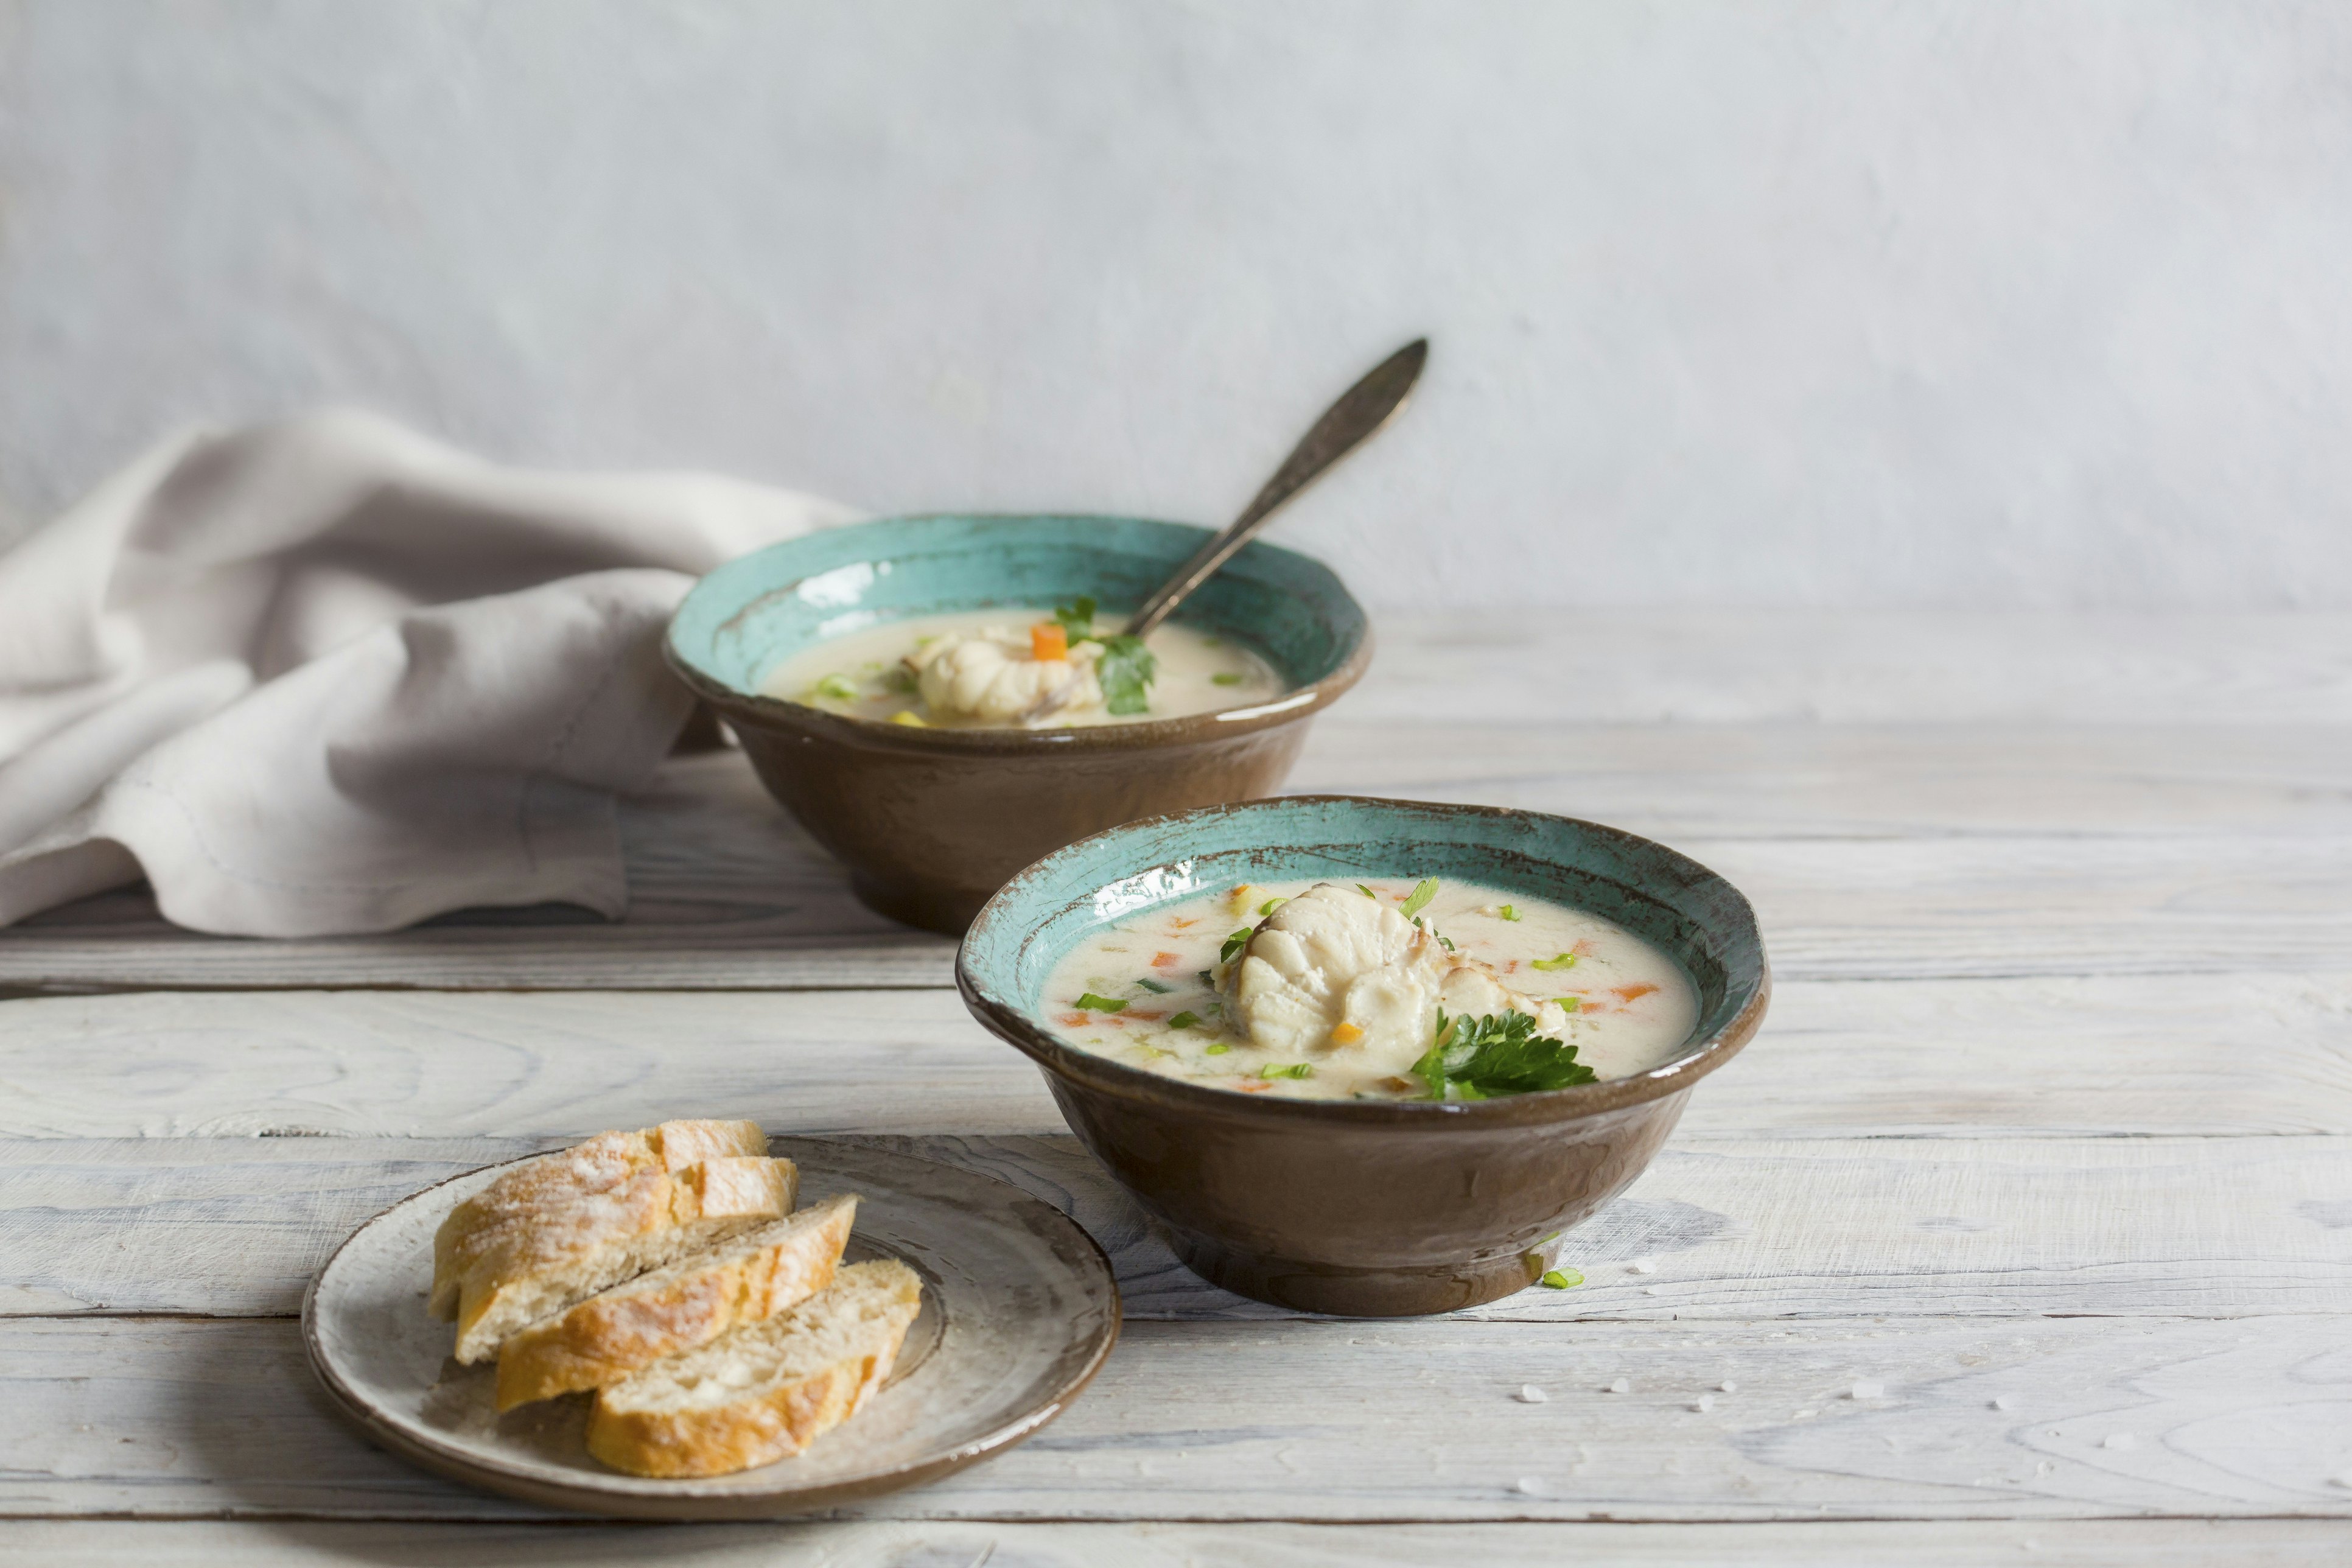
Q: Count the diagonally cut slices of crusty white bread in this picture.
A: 4